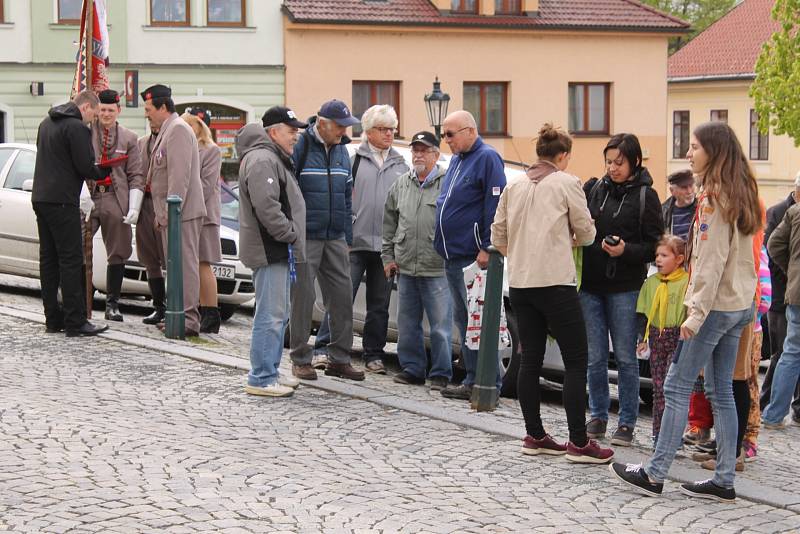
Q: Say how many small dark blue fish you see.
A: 0